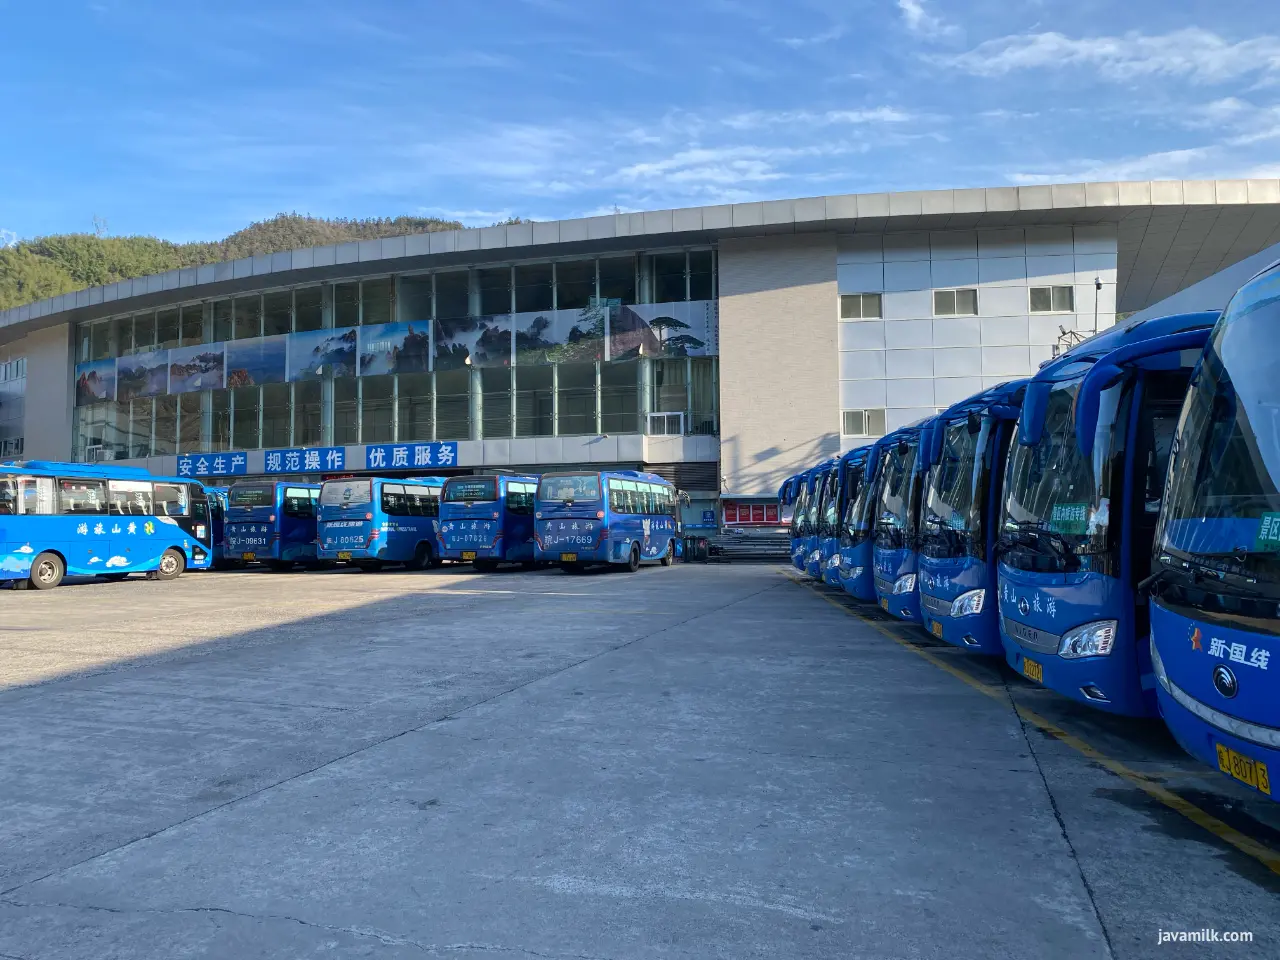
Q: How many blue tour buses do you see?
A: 14